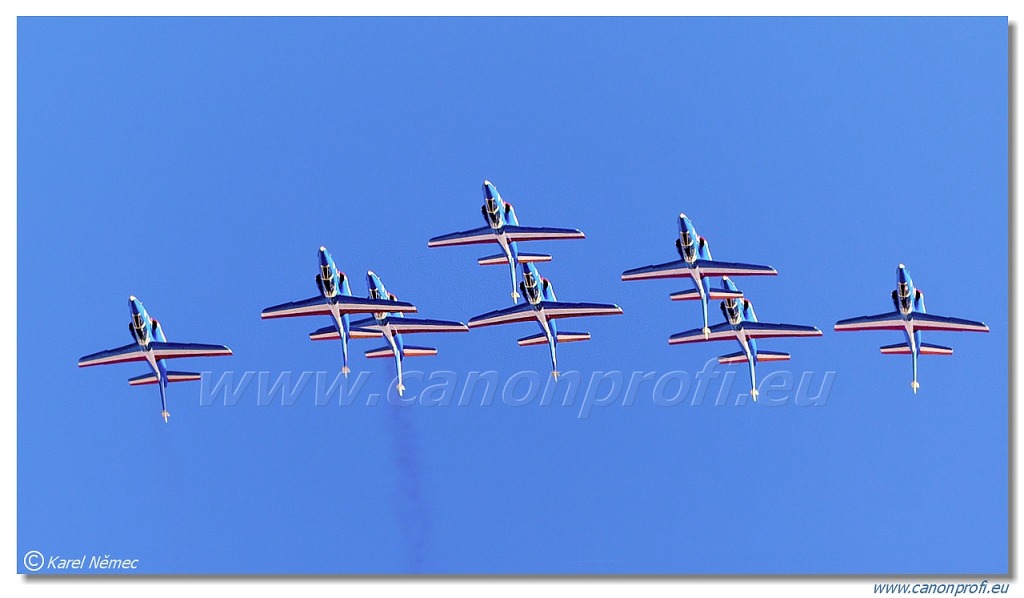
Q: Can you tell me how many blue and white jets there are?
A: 8